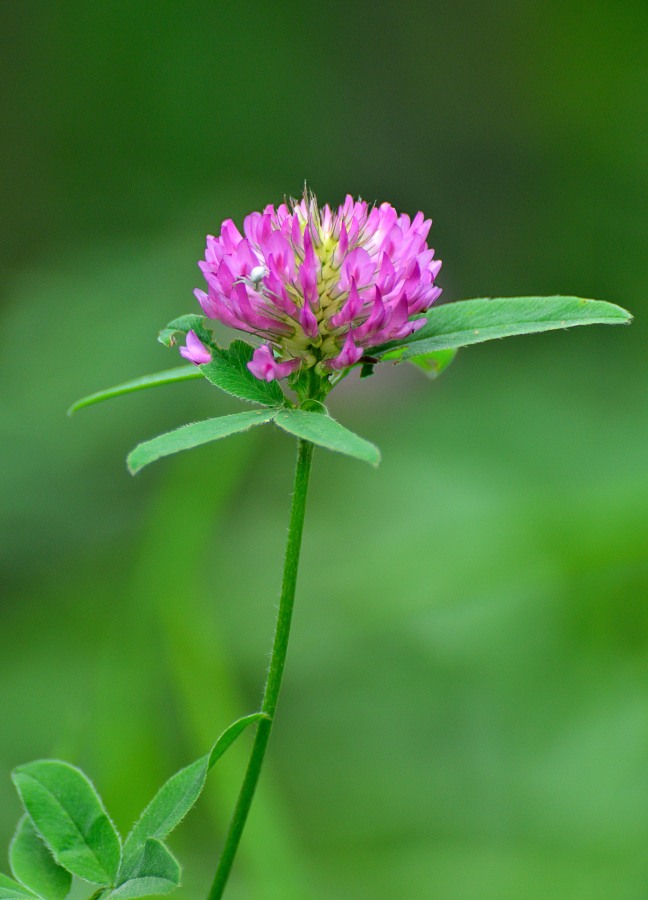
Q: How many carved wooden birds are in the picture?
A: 0